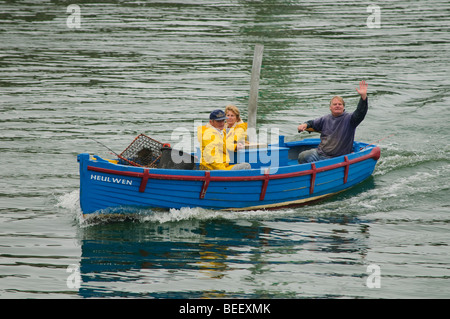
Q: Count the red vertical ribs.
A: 5